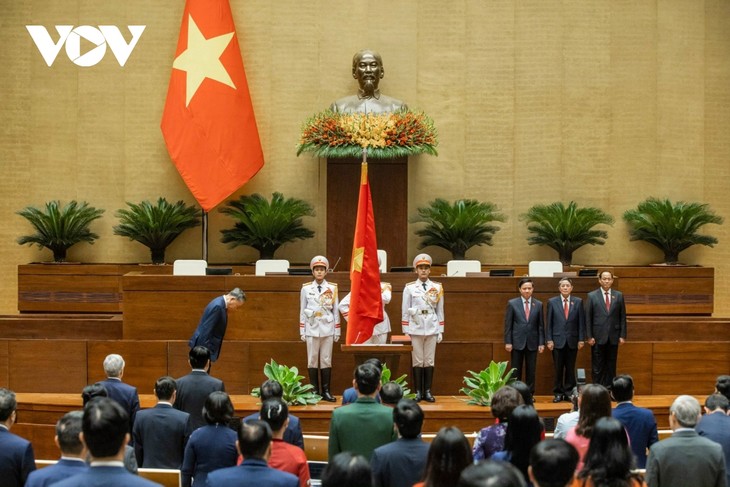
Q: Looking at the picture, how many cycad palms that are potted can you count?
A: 6